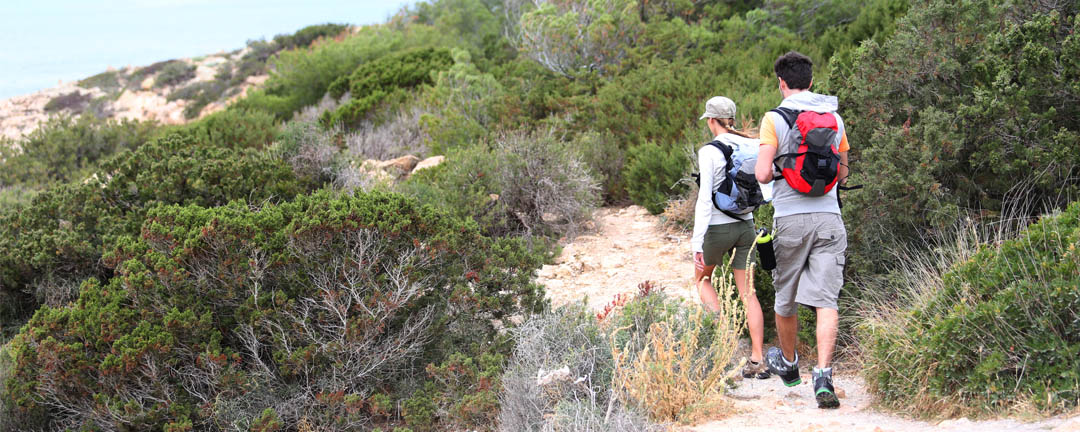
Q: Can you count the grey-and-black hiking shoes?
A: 2